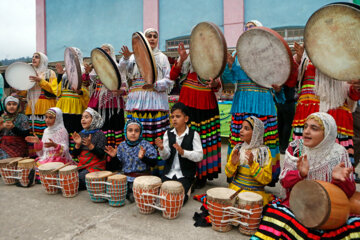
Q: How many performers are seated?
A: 7